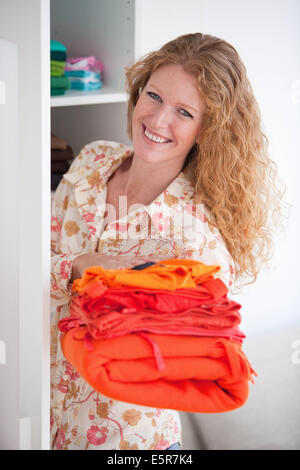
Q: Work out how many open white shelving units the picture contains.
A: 1